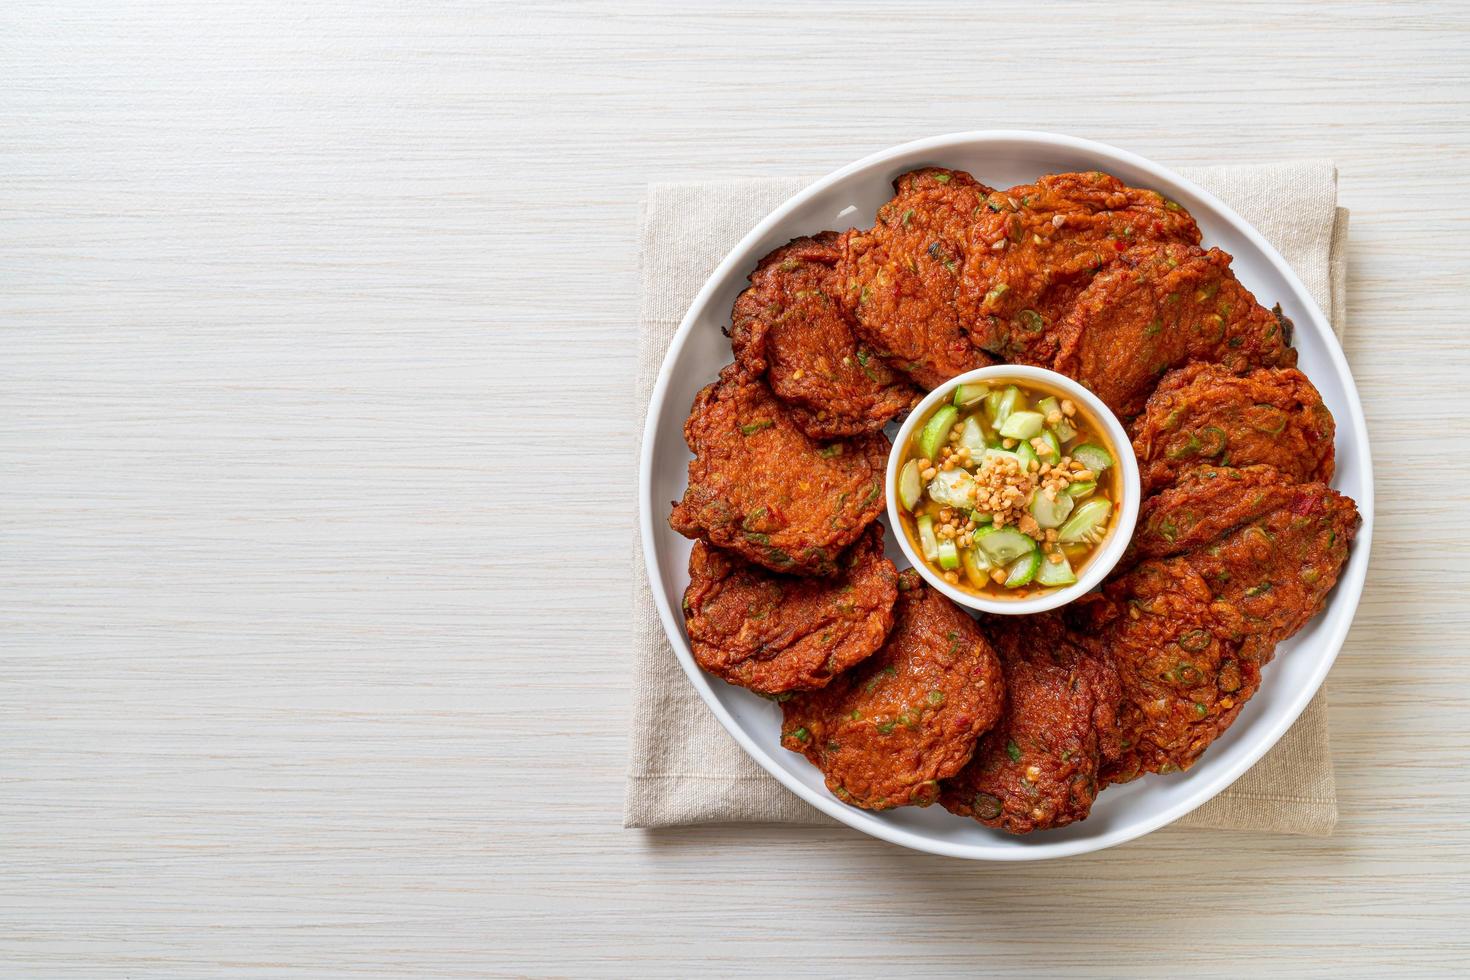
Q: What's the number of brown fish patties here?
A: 11